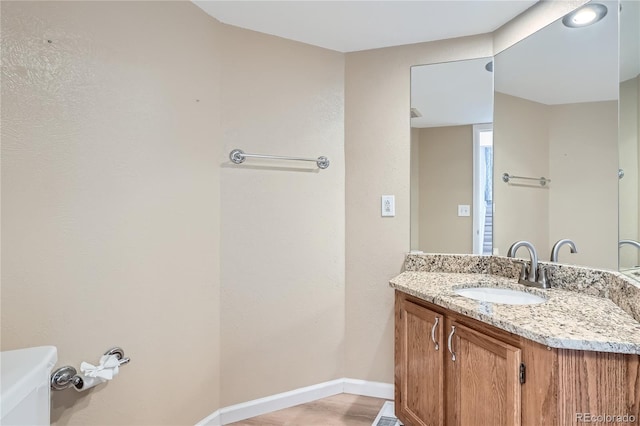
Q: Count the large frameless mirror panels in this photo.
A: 3